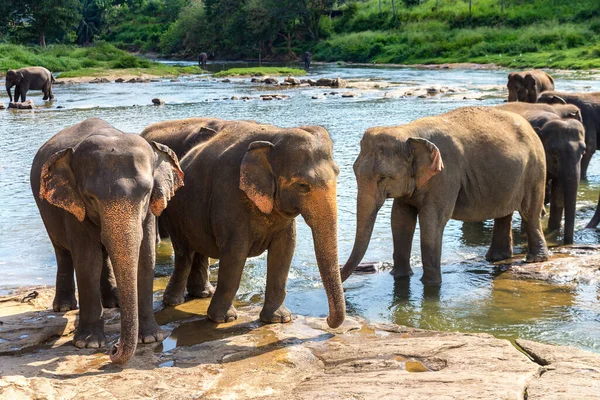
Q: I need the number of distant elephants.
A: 3